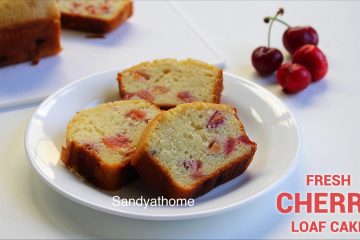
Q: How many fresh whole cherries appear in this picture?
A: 4